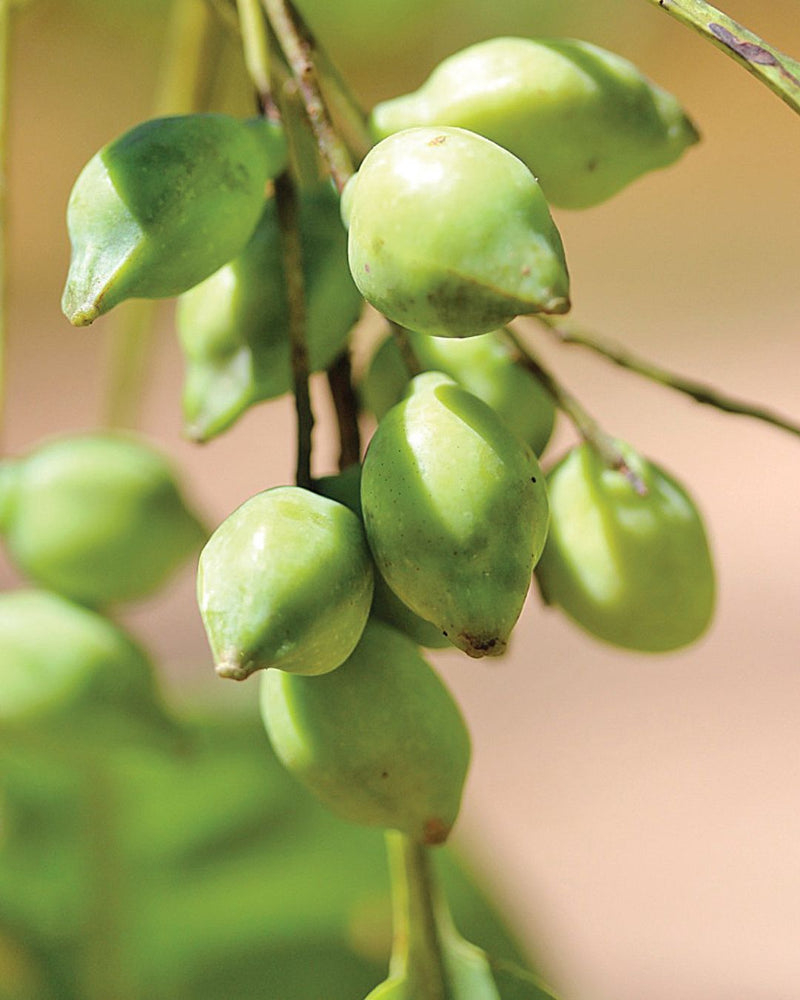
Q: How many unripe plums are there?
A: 12